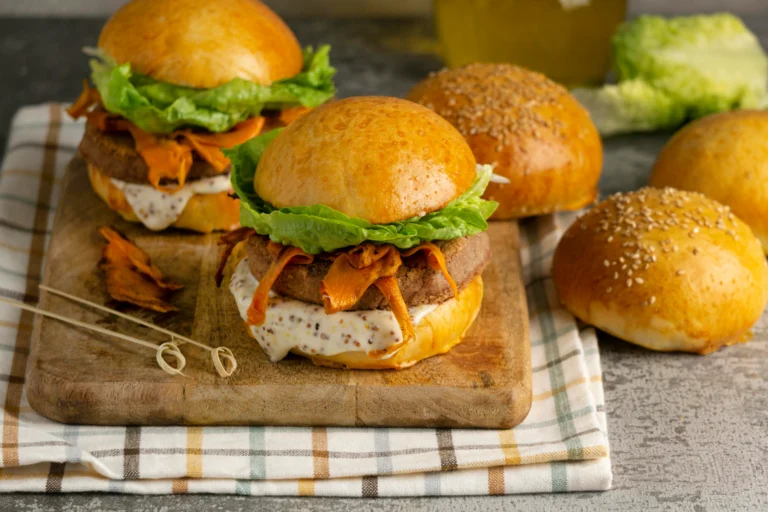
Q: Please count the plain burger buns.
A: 3